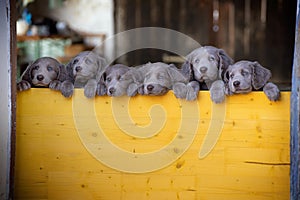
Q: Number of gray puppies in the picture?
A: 6